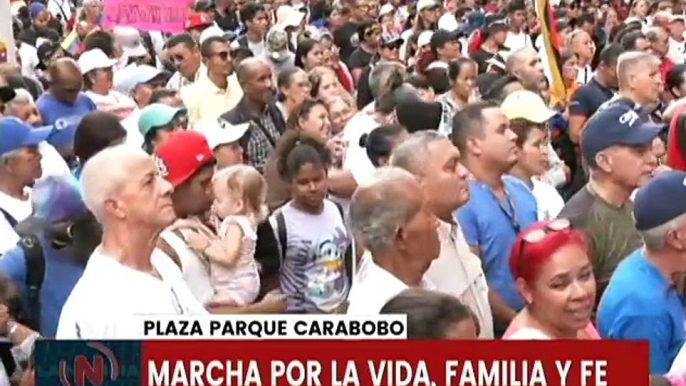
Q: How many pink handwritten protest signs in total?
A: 1